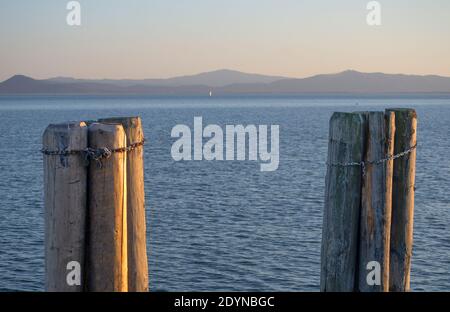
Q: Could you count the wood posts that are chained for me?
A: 6